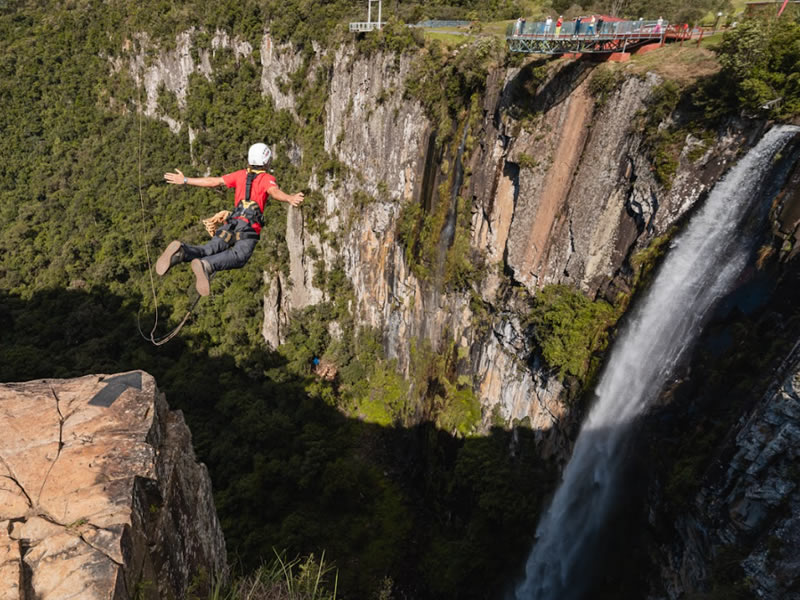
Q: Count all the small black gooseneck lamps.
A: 0